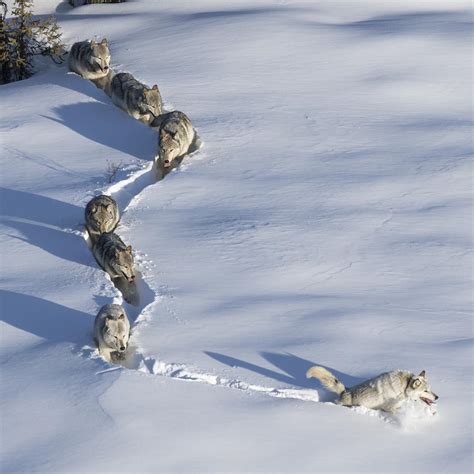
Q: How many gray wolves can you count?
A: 7